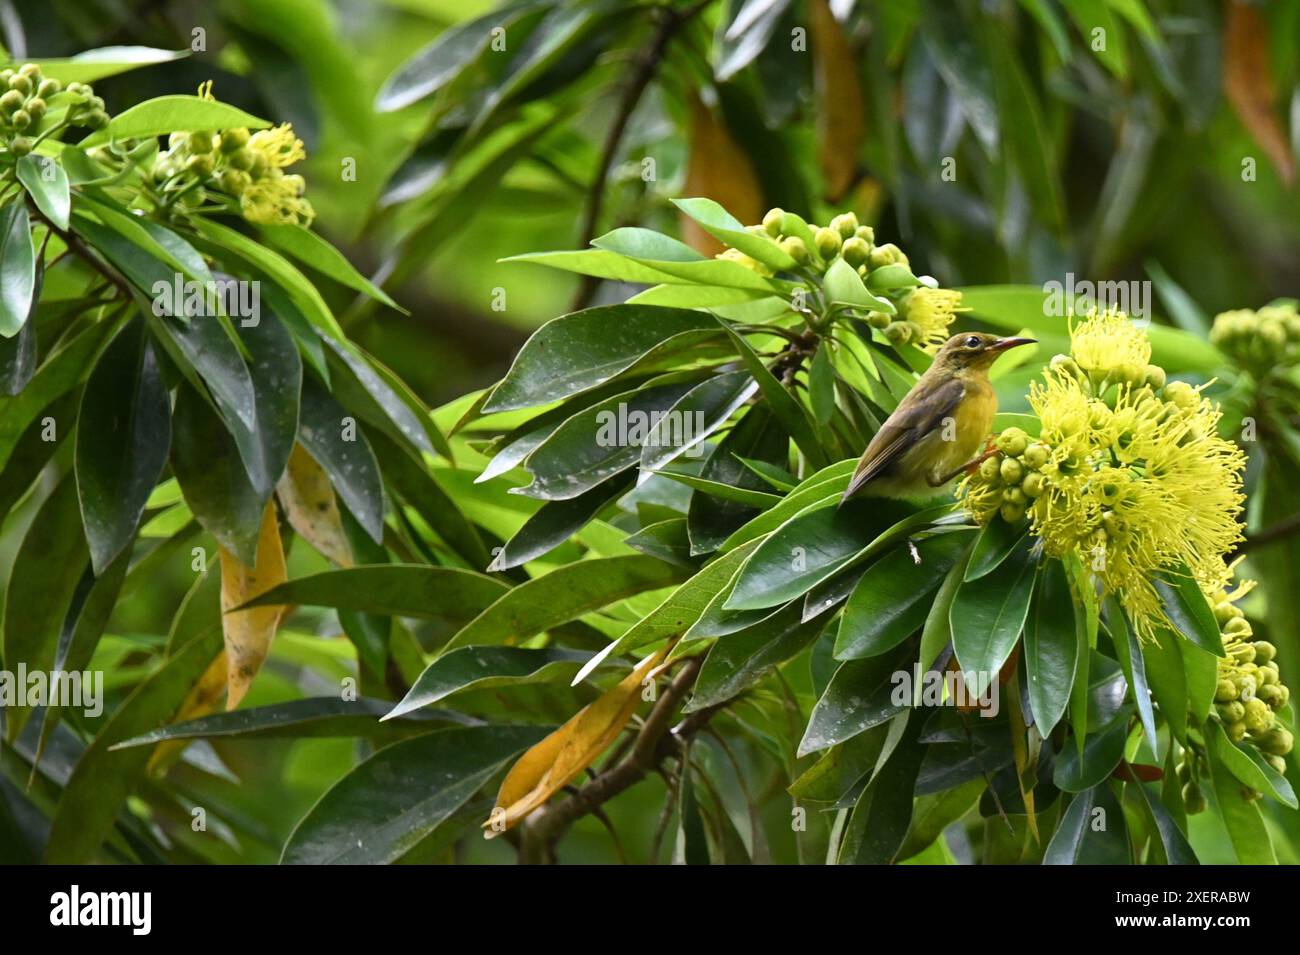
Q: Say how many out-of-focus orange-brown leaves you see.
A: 3